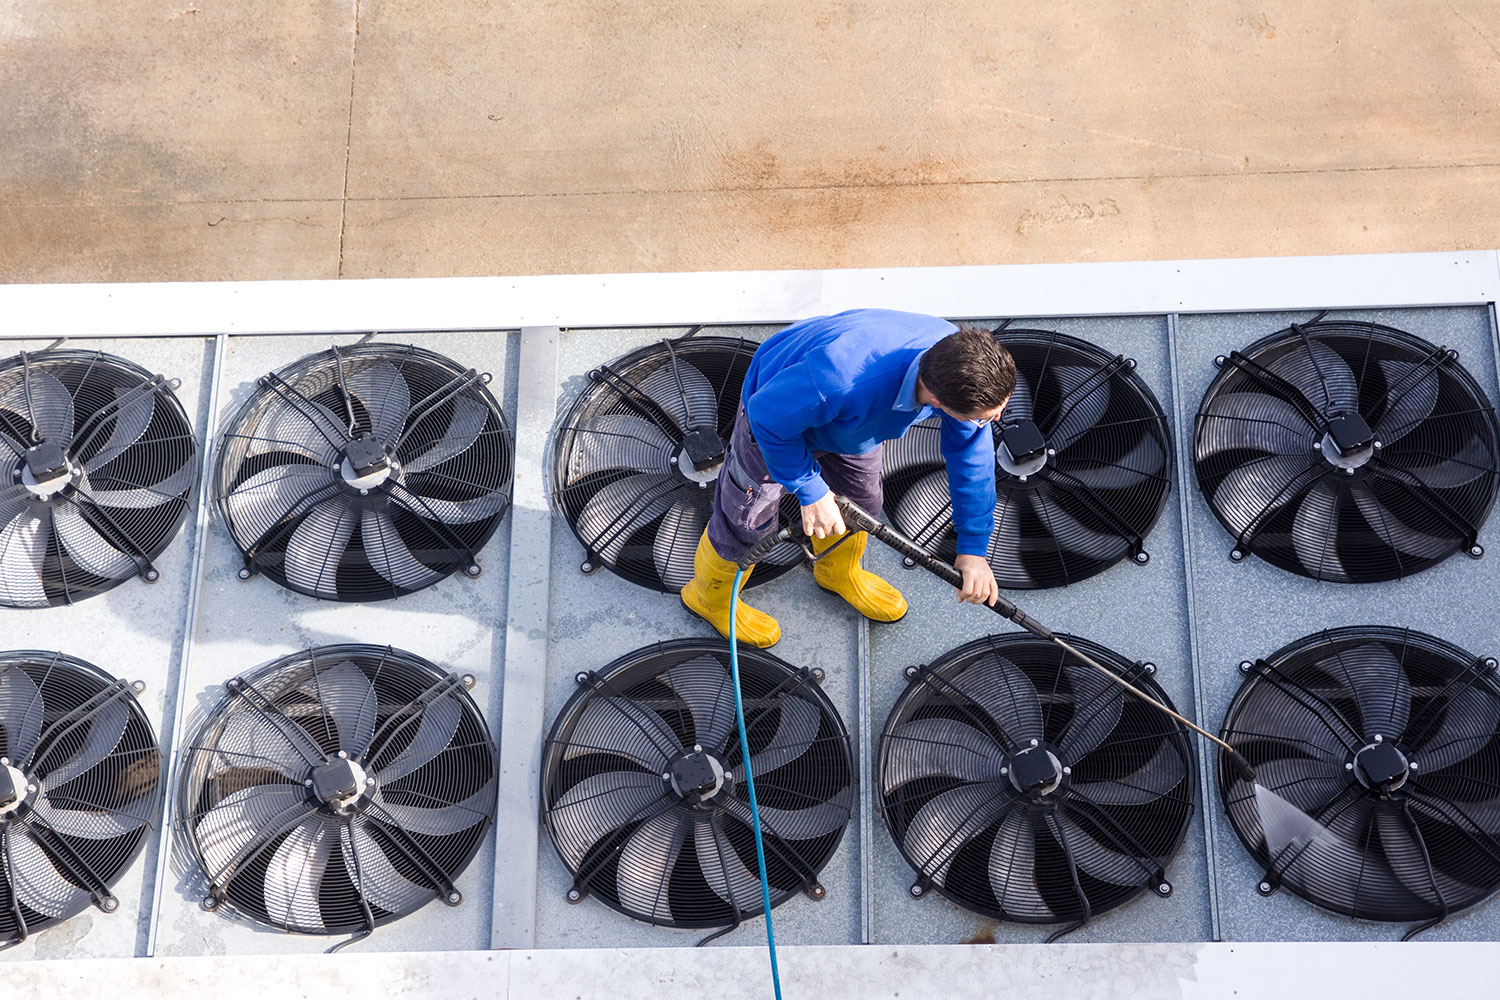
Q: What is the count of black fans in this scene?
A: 10